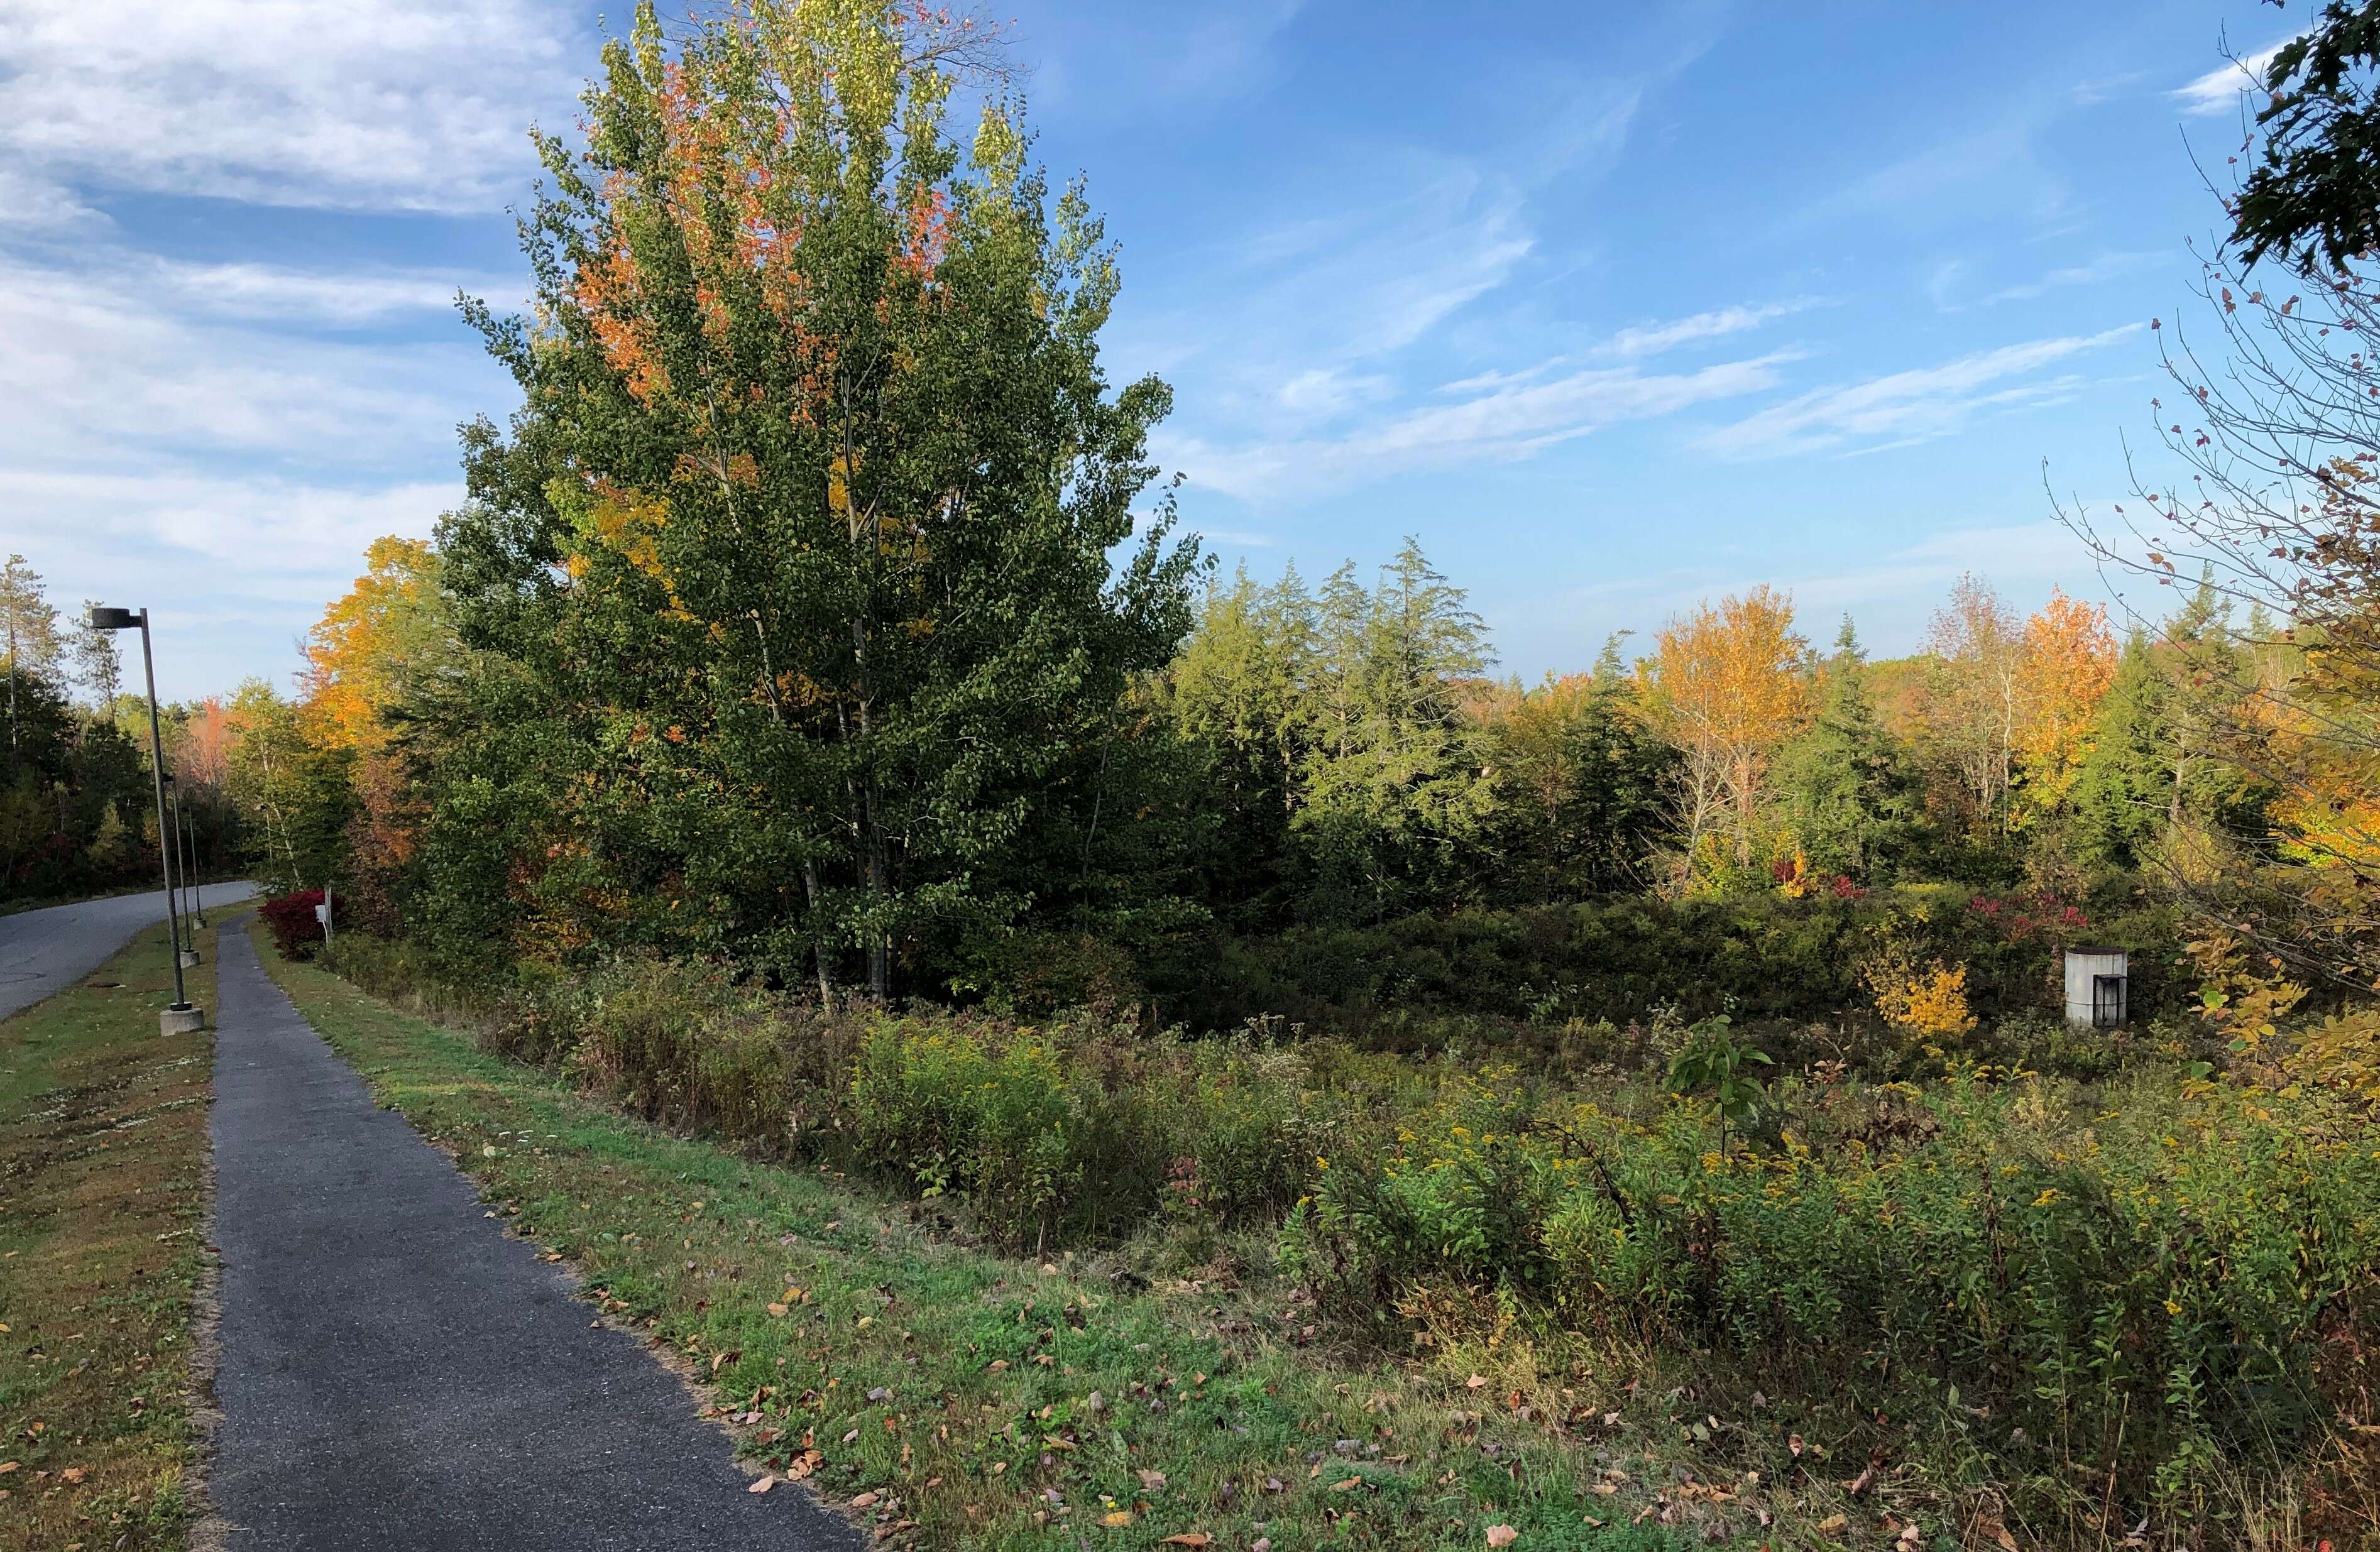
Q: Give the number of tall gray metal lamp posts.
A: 3